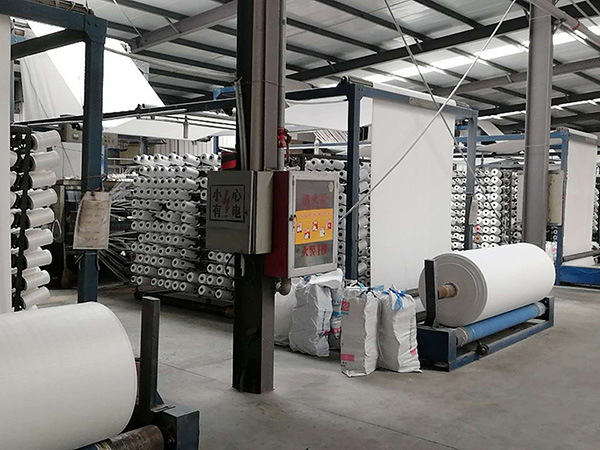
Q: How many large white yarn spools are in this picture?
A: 2